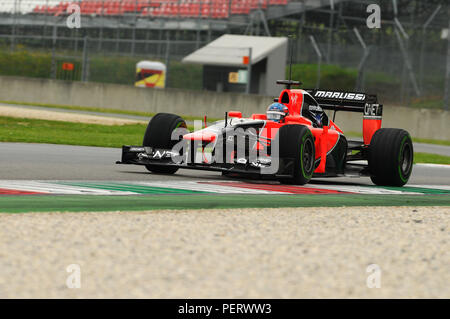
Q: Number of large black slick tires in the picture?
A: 3